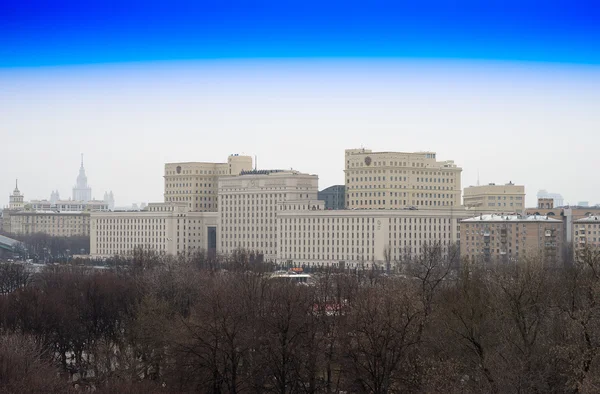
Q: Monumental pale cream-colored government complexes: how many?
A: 1